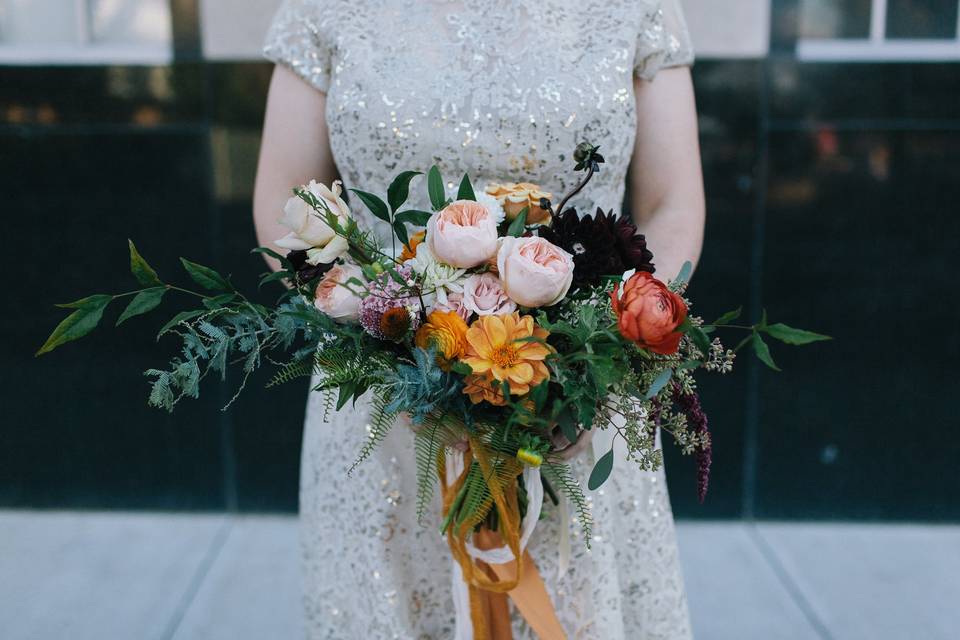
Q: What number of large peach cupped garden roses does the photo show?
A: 3